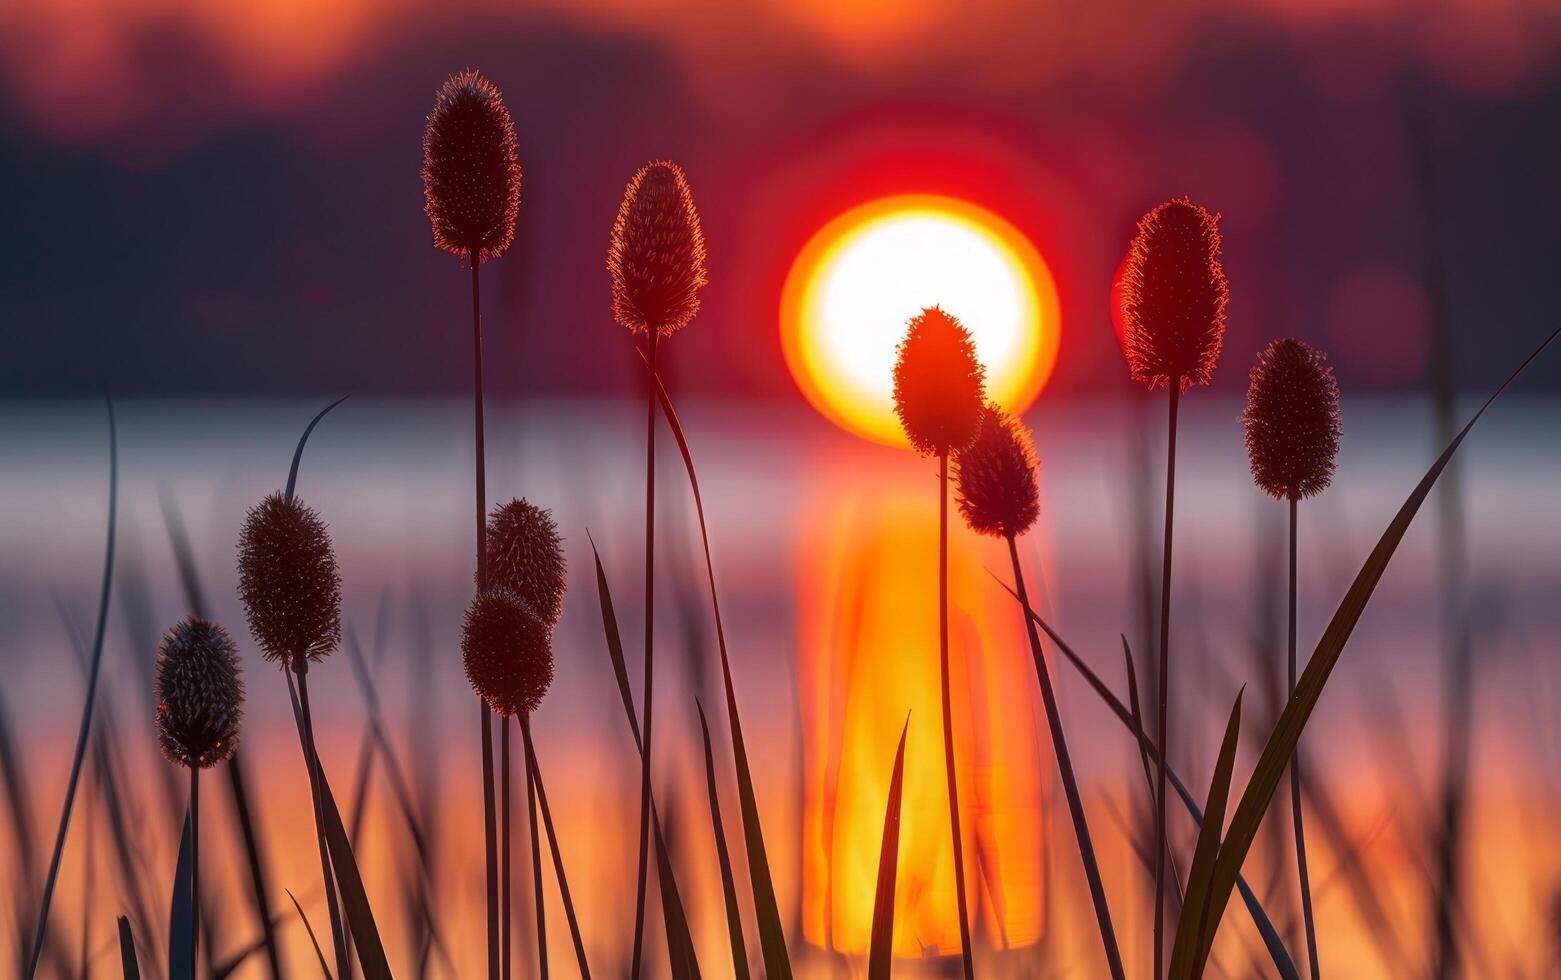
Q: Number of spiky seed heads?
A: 10